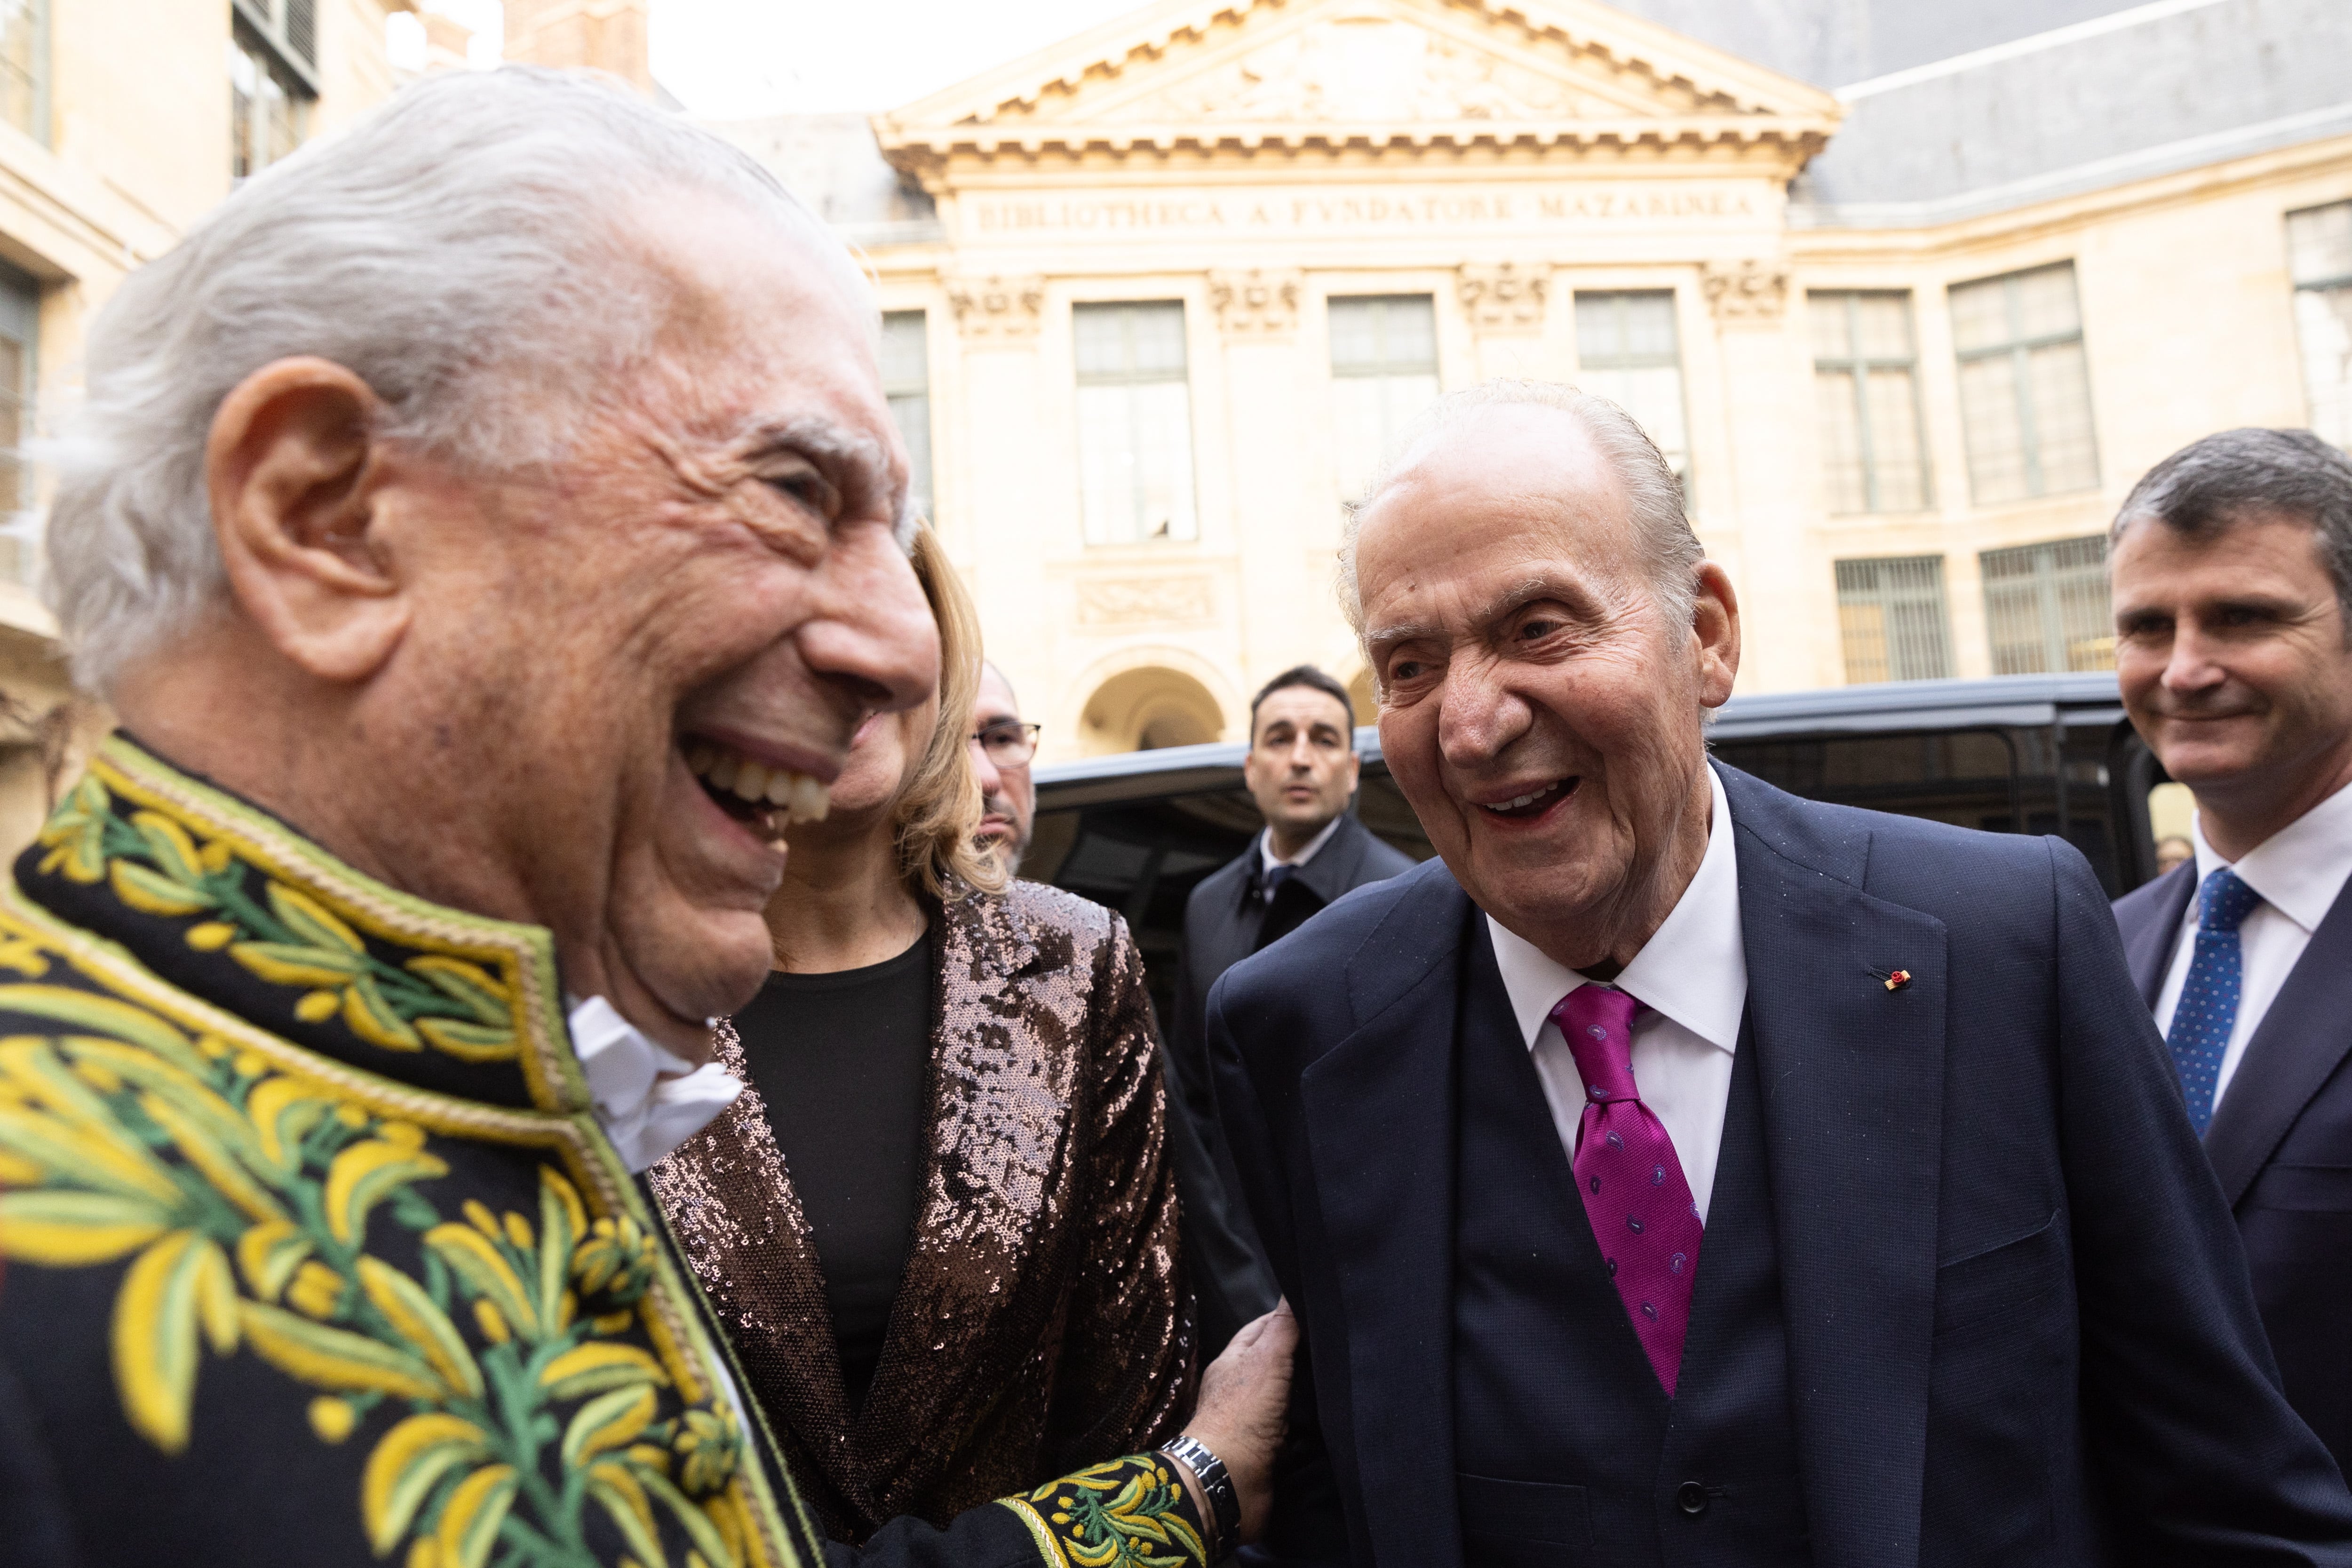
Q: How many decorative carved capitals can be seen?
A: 4